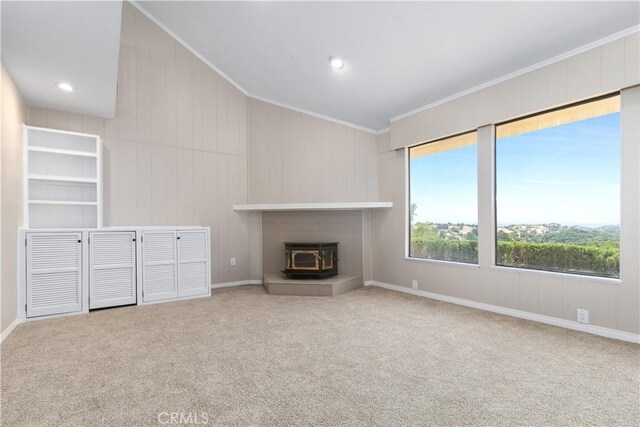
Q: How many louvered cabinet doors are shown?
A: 4